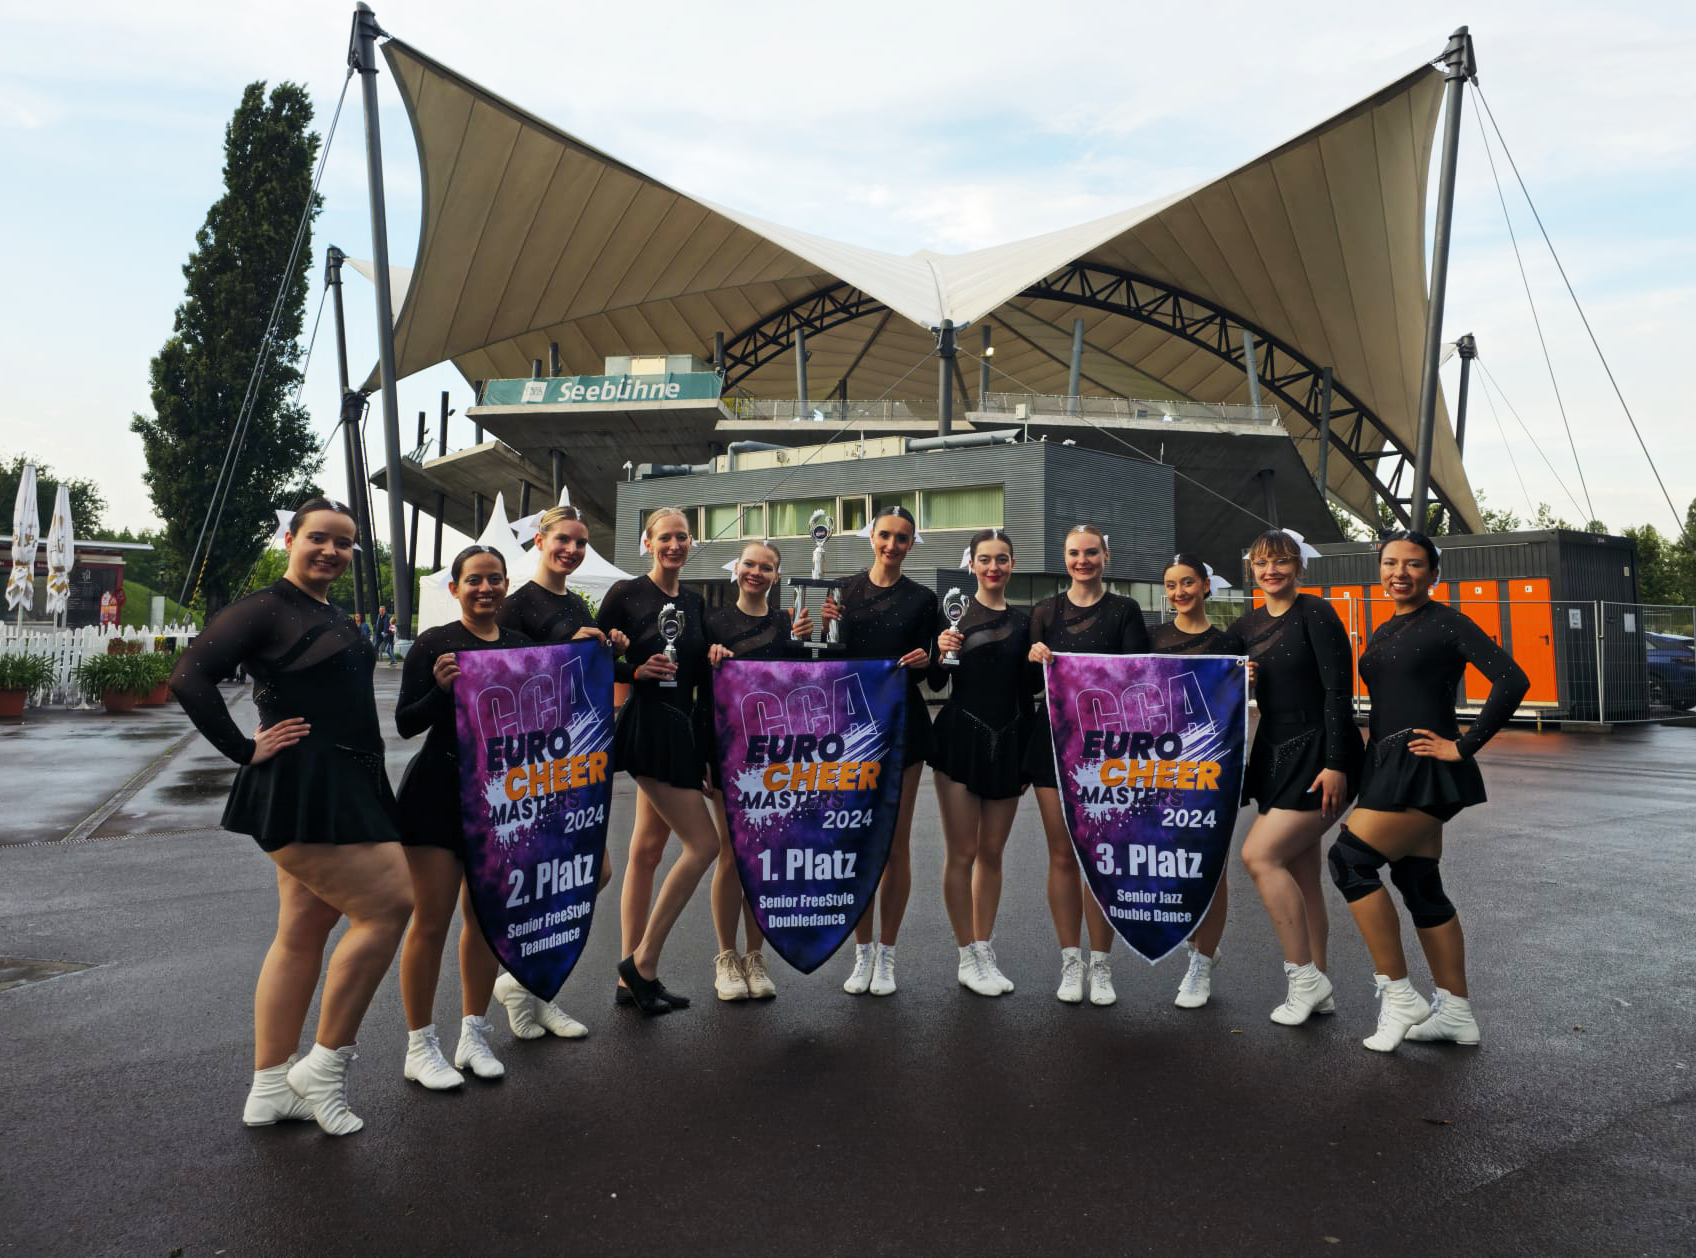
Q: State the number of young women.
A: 11